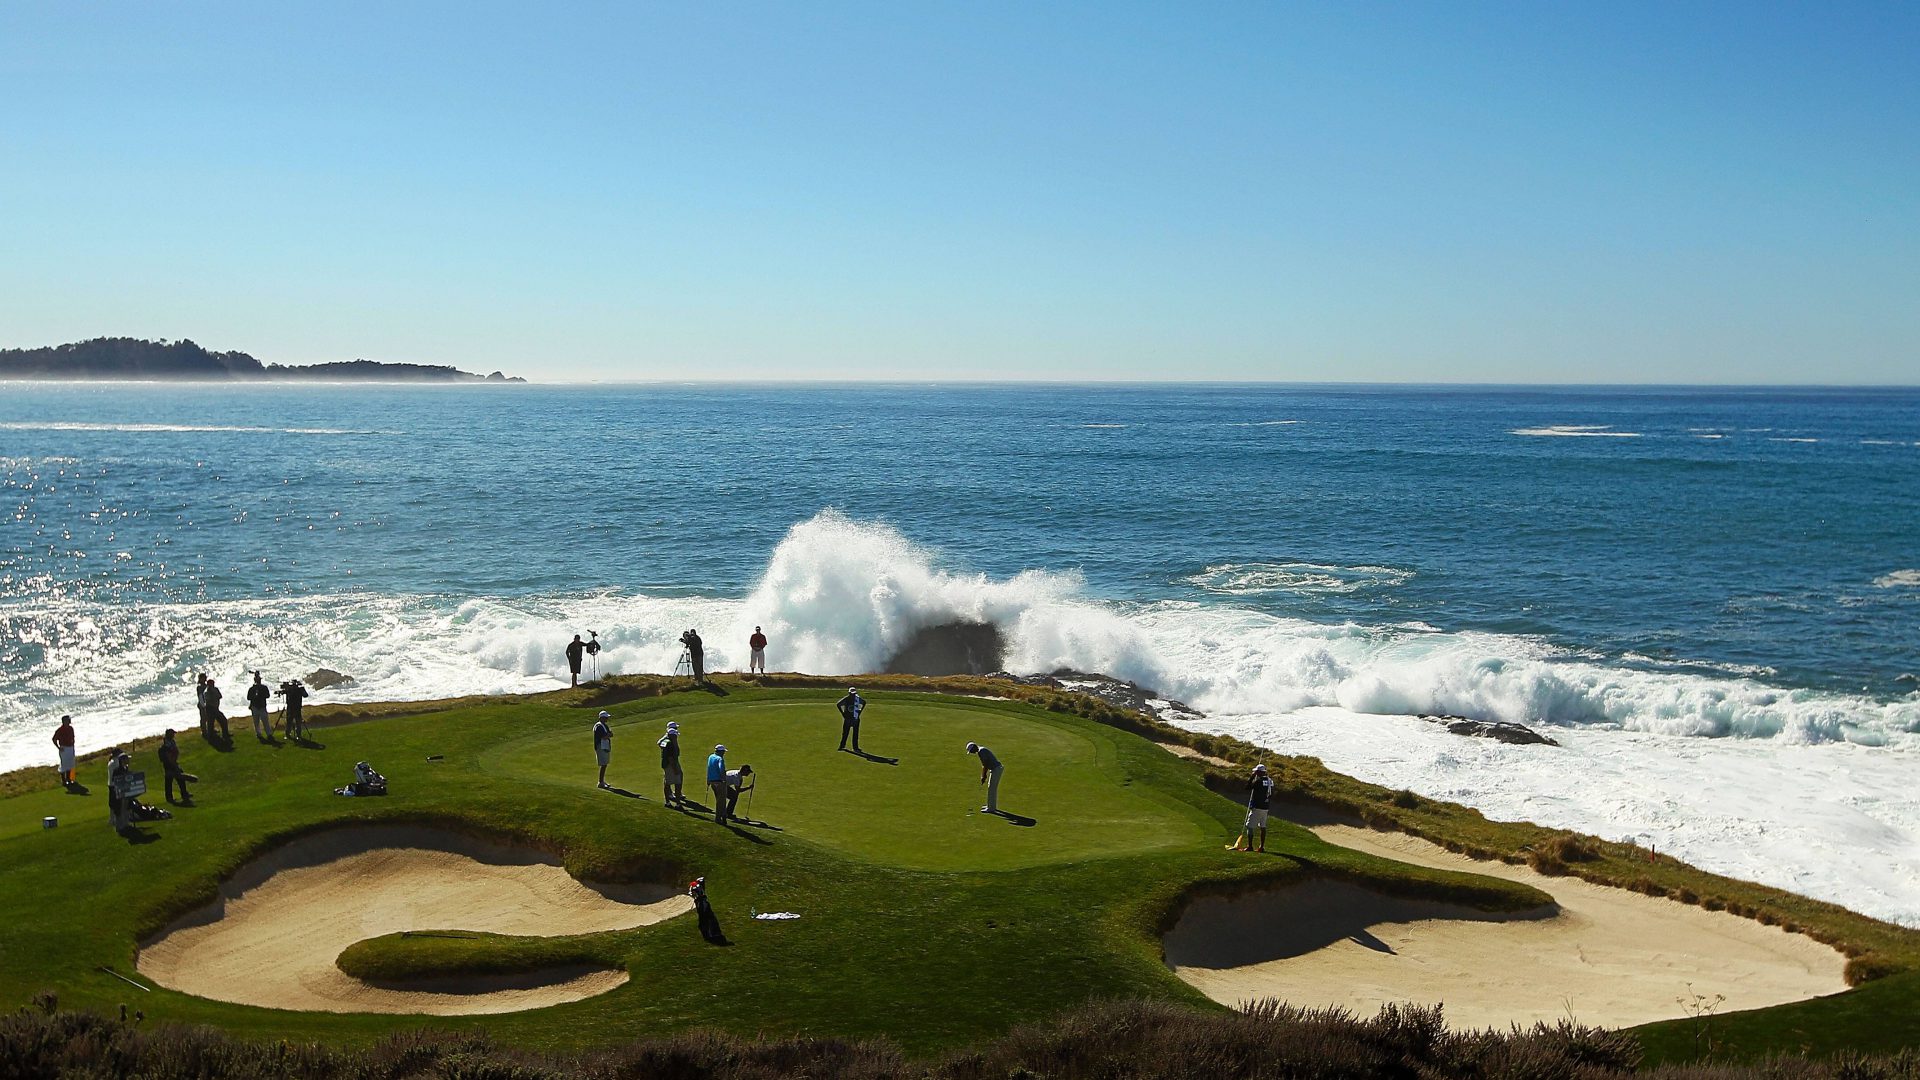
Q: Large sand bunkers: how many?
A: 2